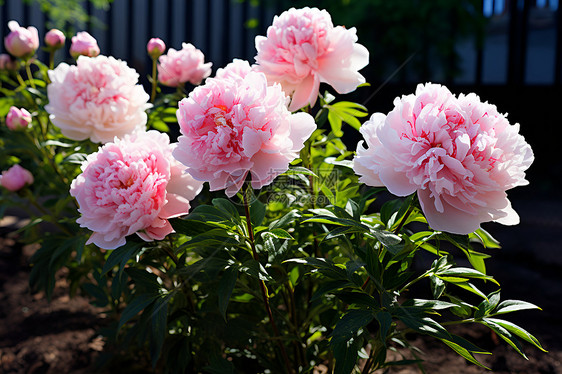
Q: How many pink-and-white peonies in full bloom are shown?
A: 5